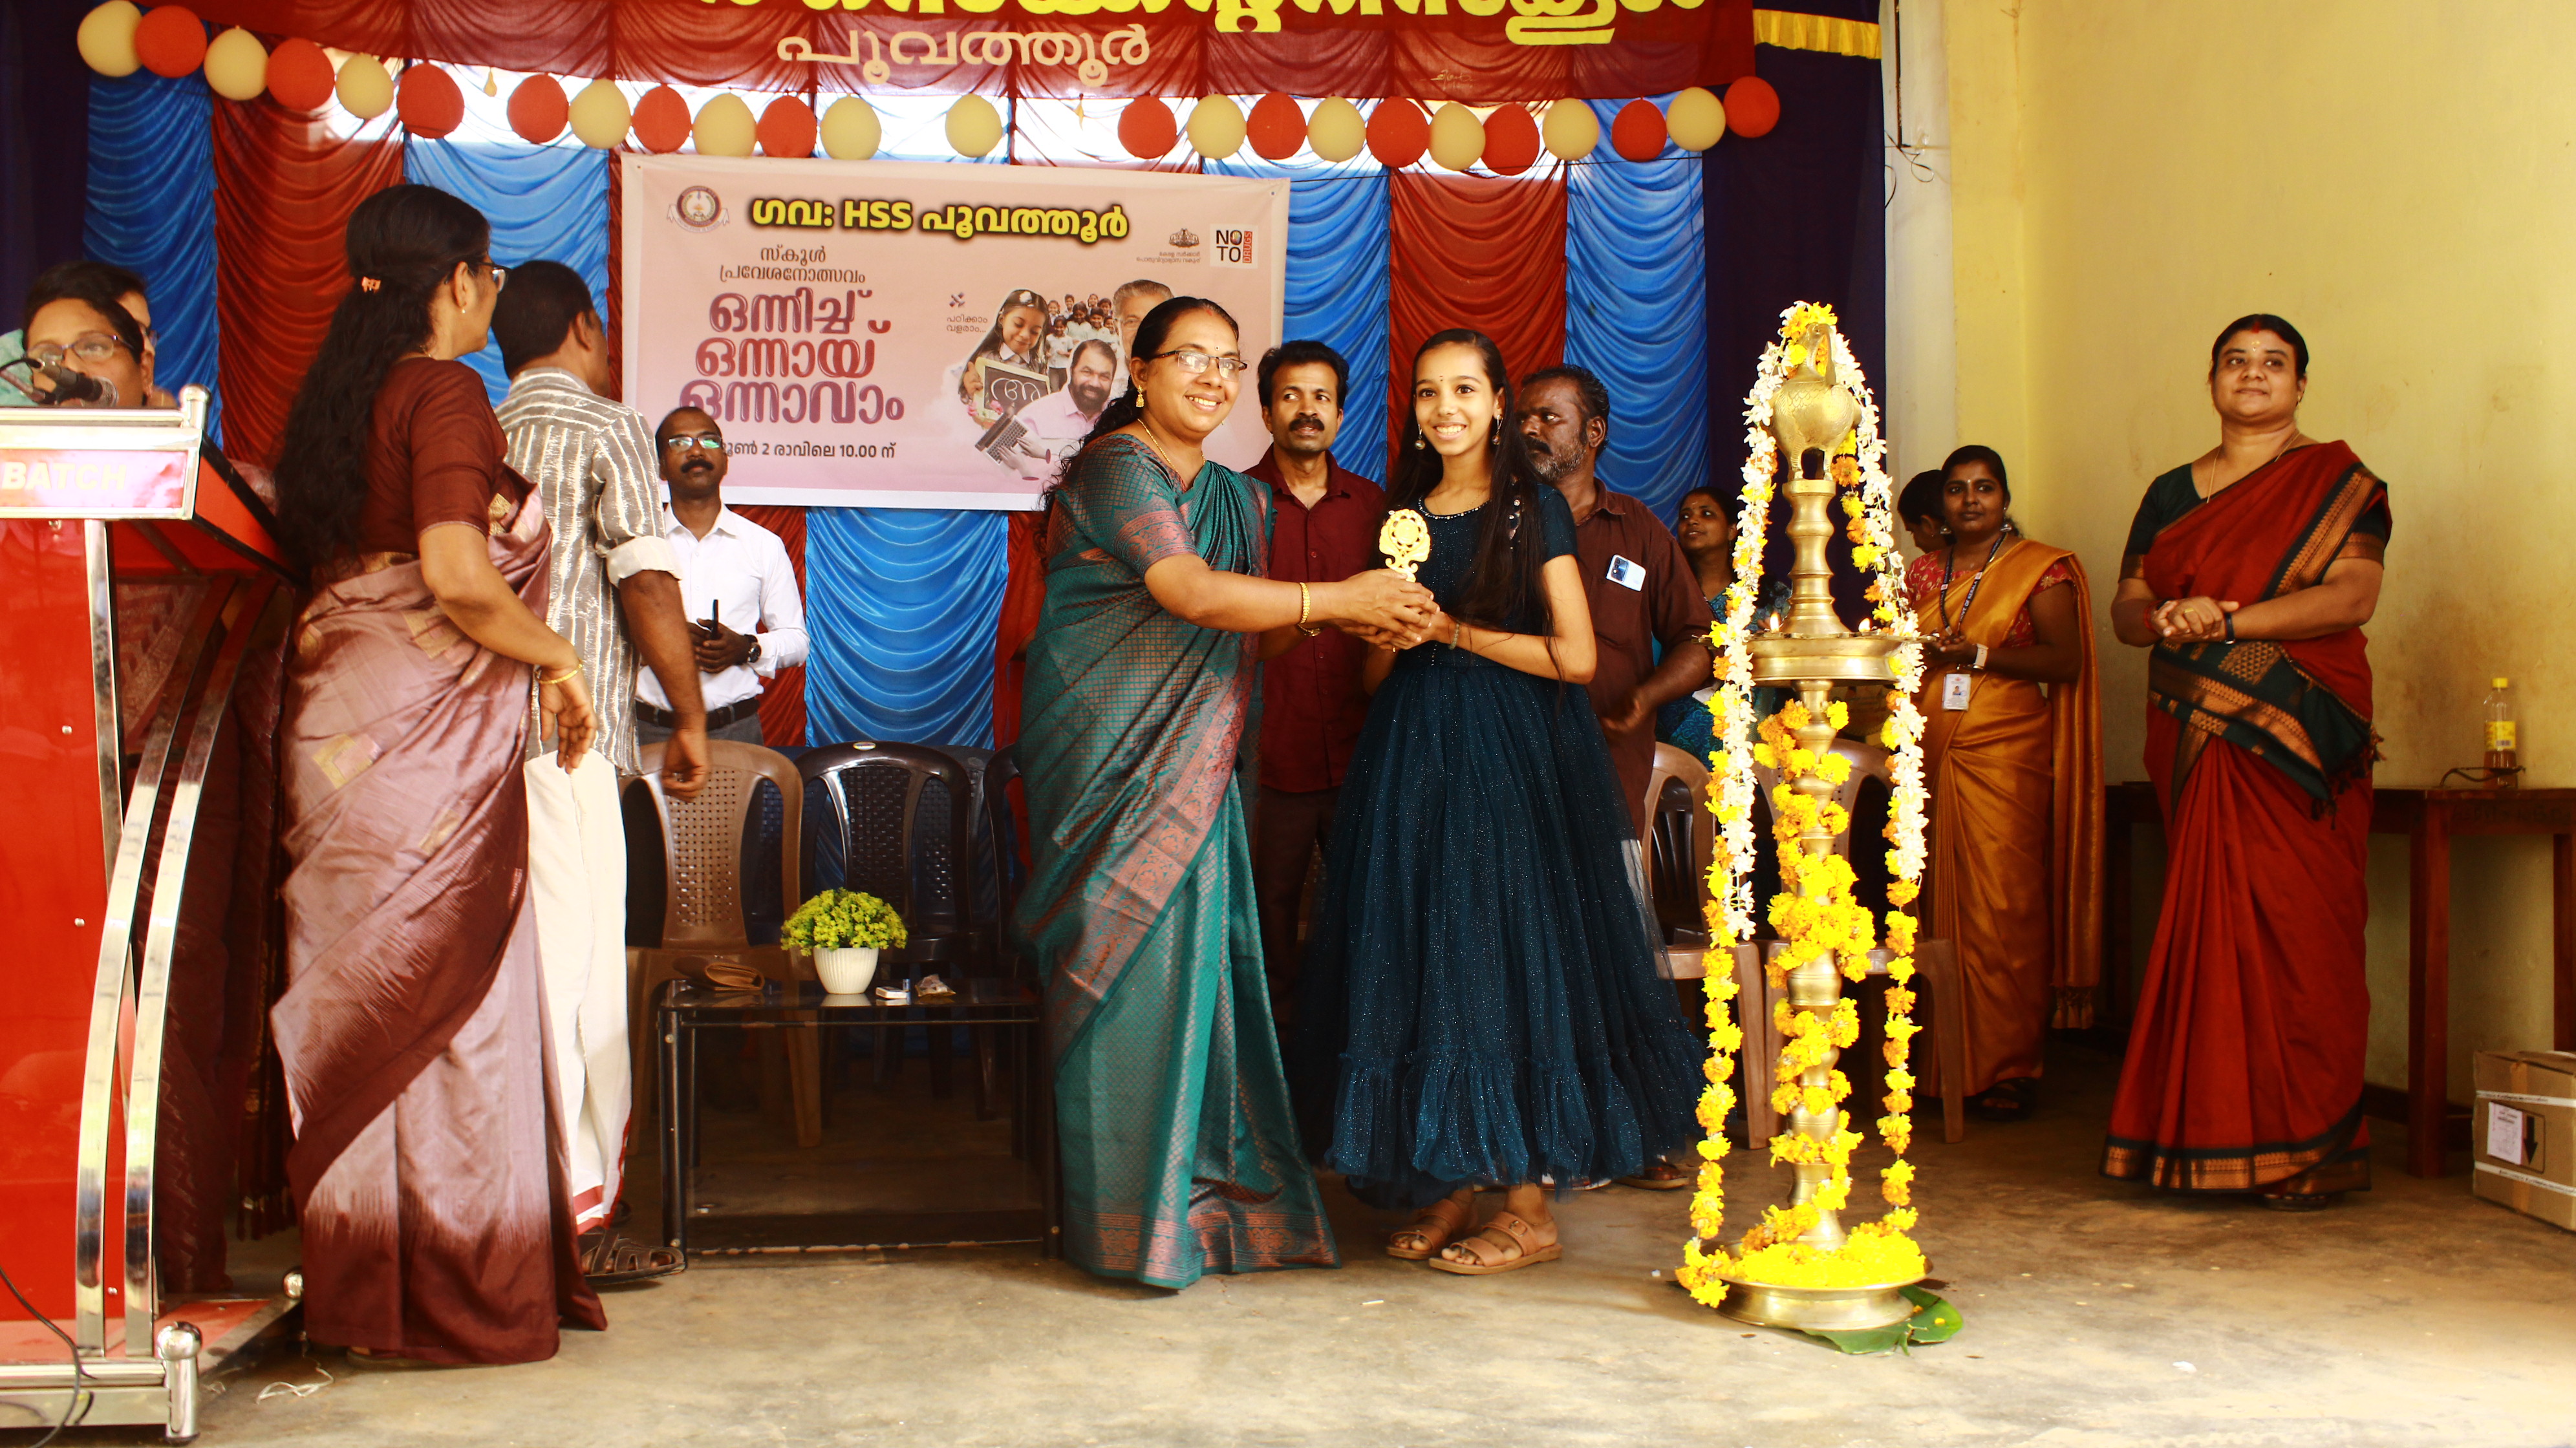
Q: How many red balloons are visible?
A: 12